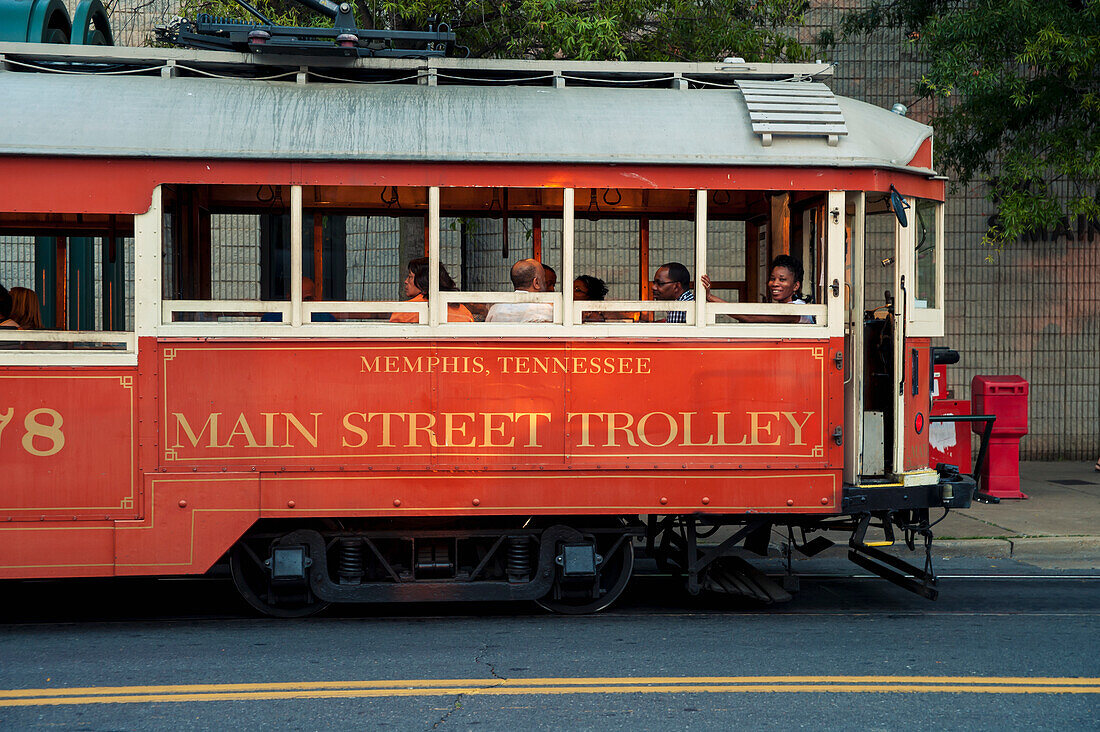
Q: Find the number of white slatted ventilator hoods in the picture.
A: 1